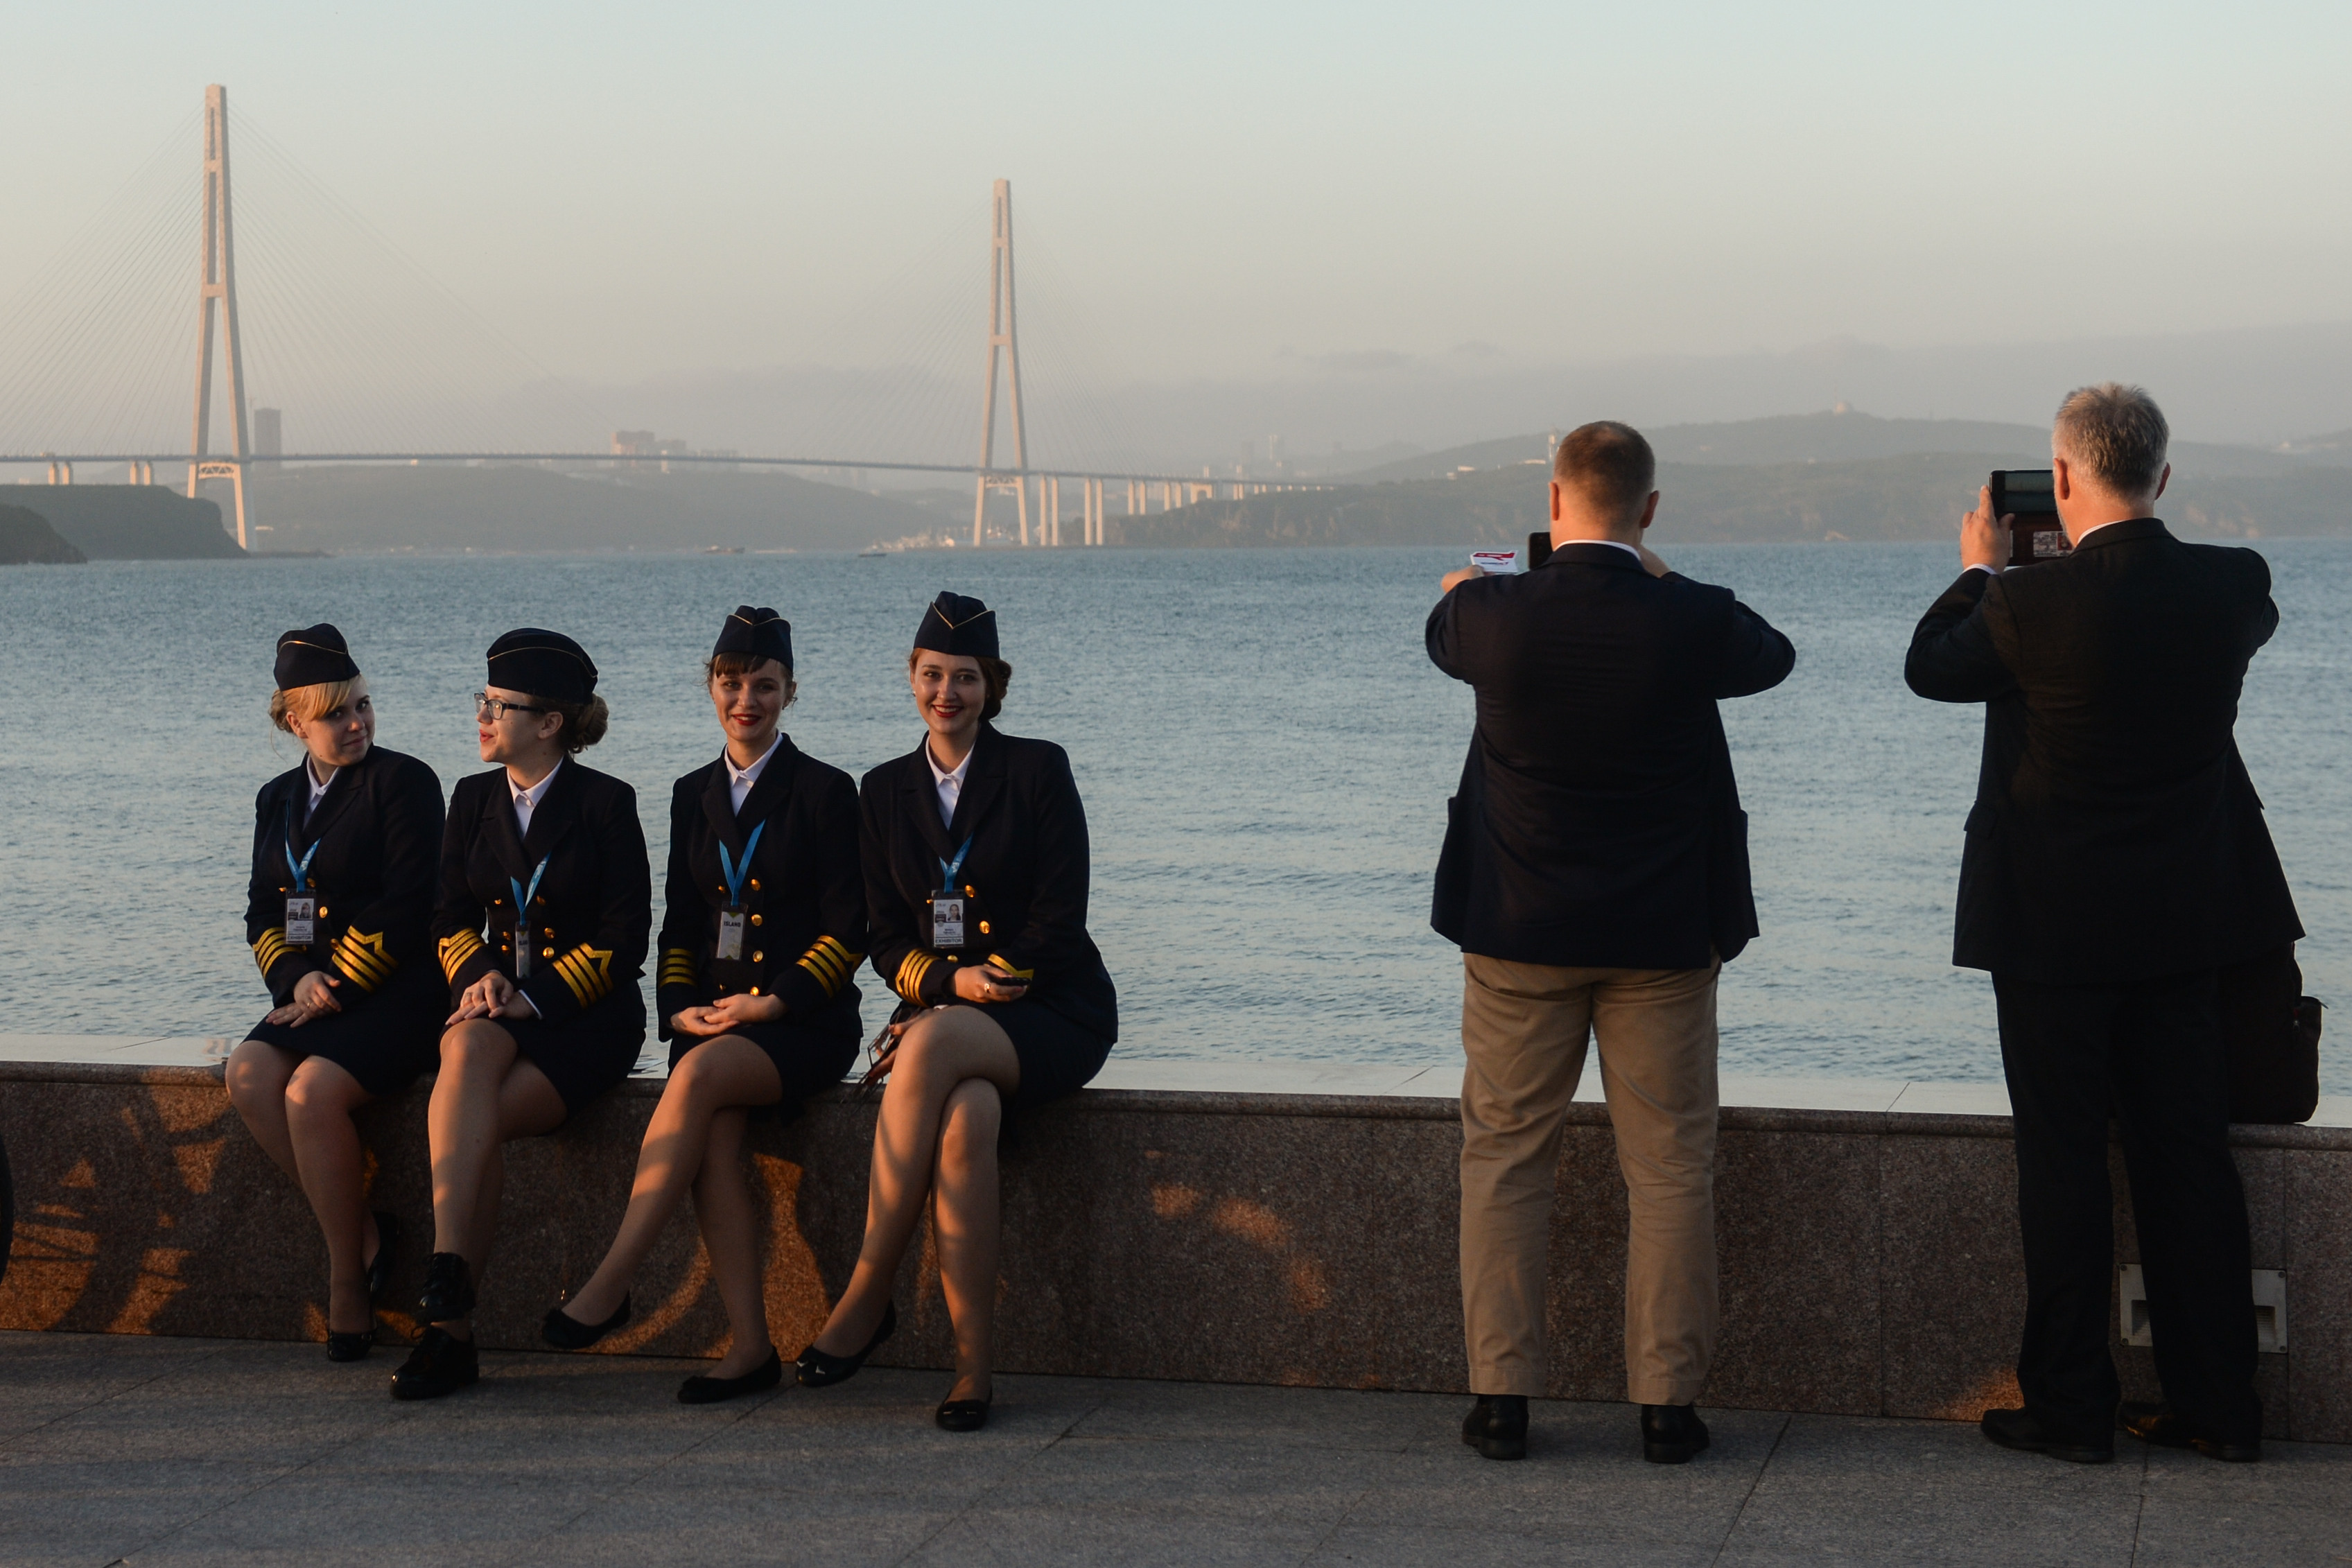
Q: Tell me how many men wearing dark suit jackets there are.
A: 2